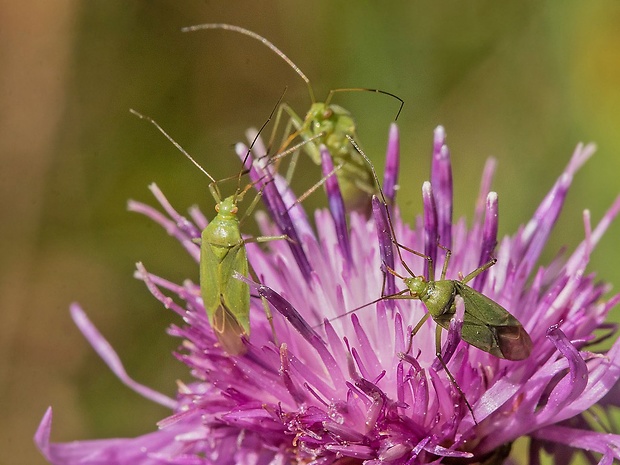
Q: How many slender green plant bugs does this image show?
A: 3